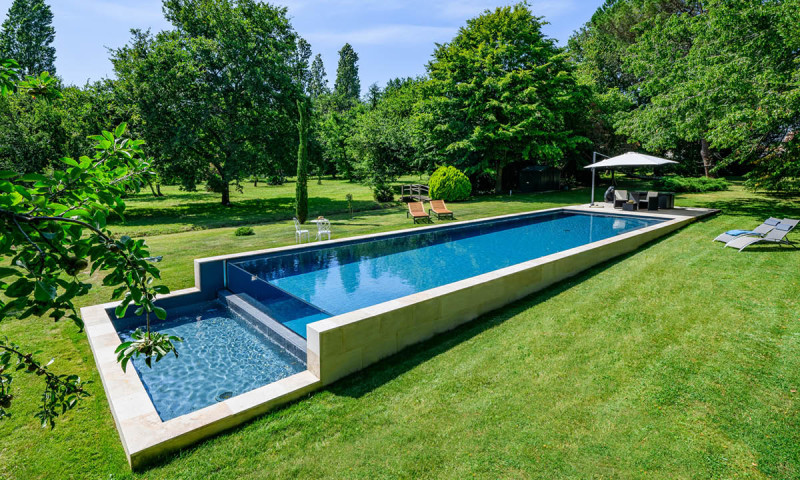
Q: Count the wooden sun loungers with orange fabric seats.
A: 2